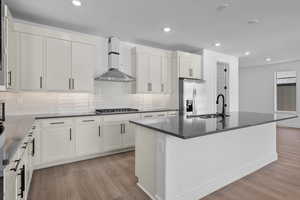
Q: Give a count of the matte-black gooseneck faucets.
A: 1